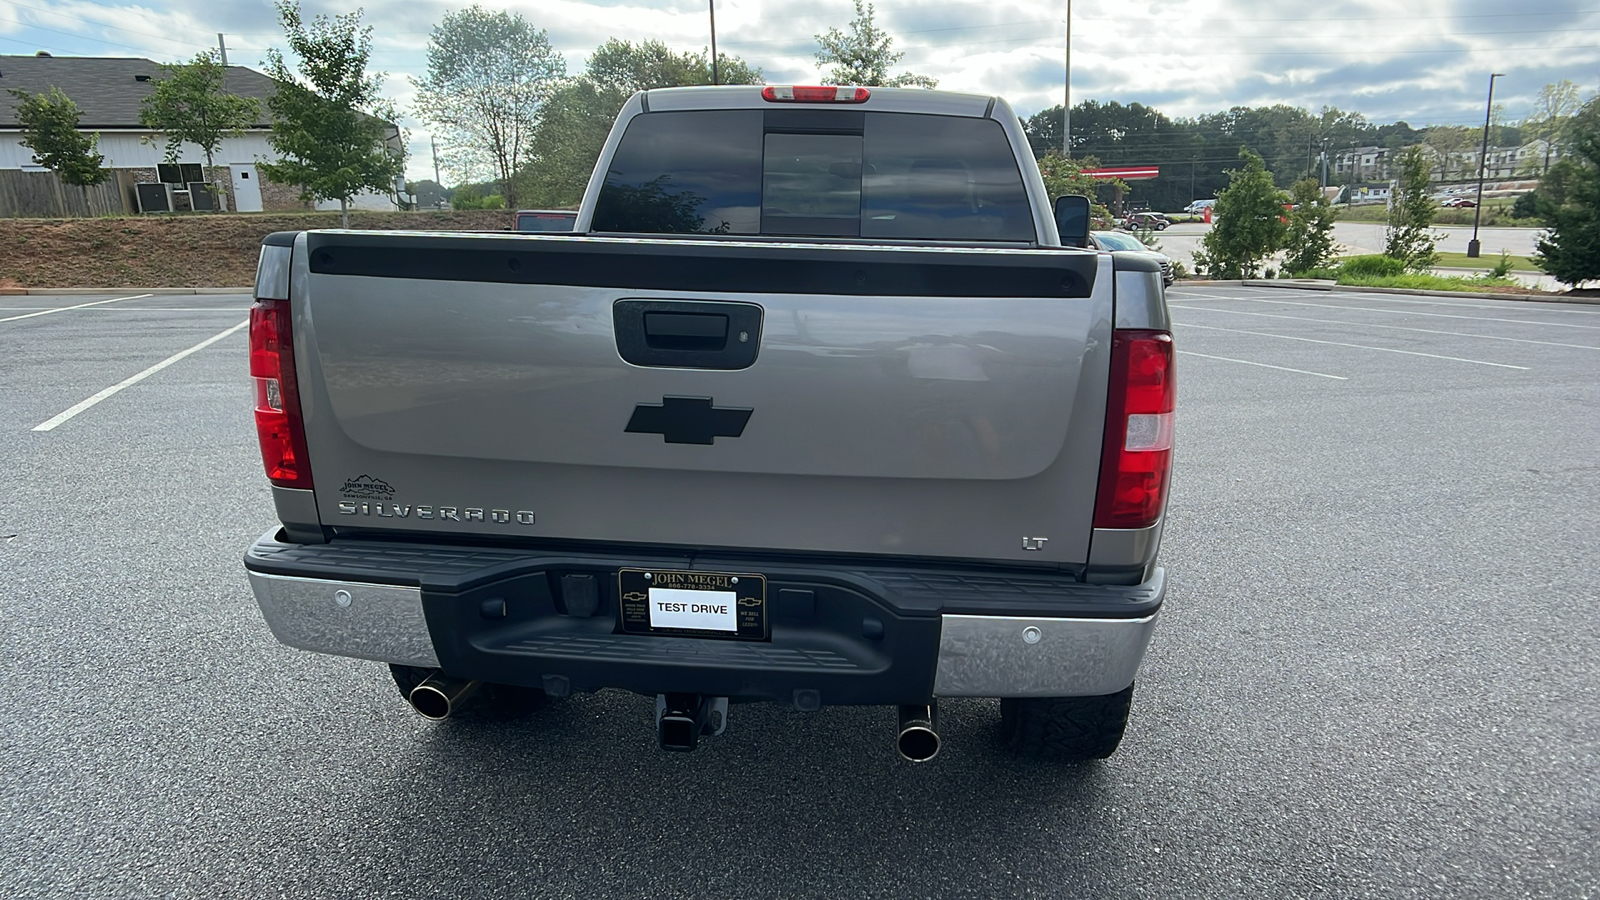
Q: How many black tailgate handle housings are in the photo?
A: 1